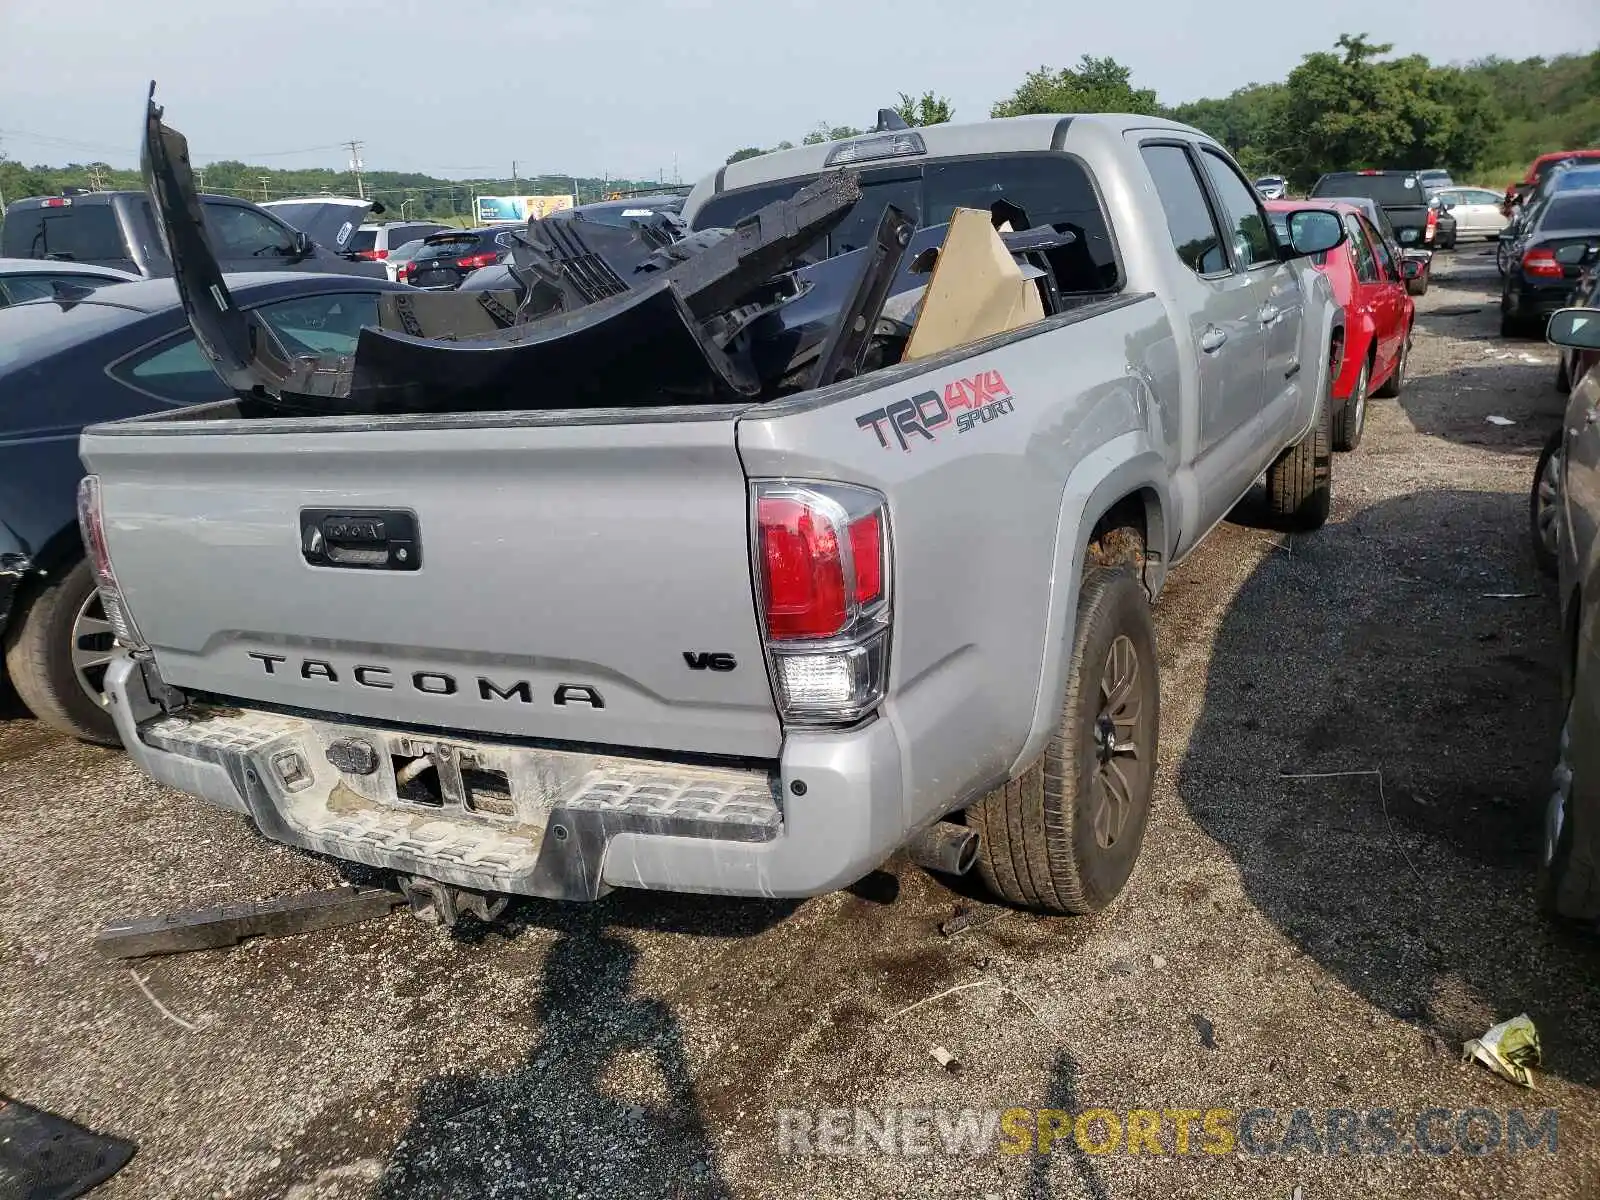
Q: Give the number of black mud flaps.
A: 0